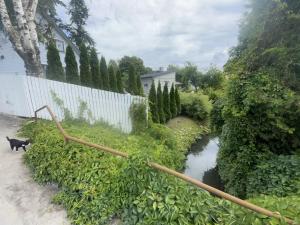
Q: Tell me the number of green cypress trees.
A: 14